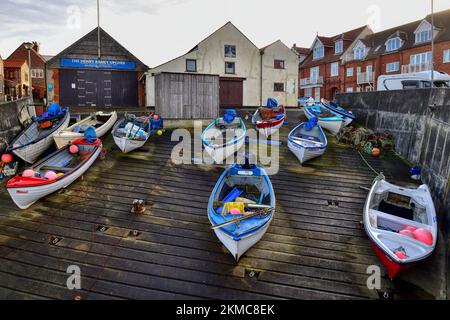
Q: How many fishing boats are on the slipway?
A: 11